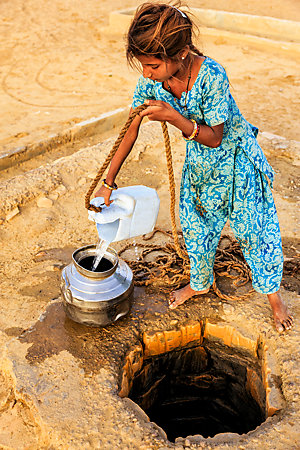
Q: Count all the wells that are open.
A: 1